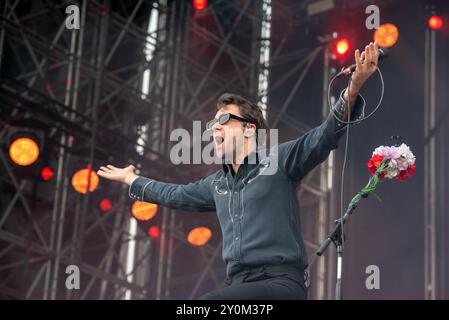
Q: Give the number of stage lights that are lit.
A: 11